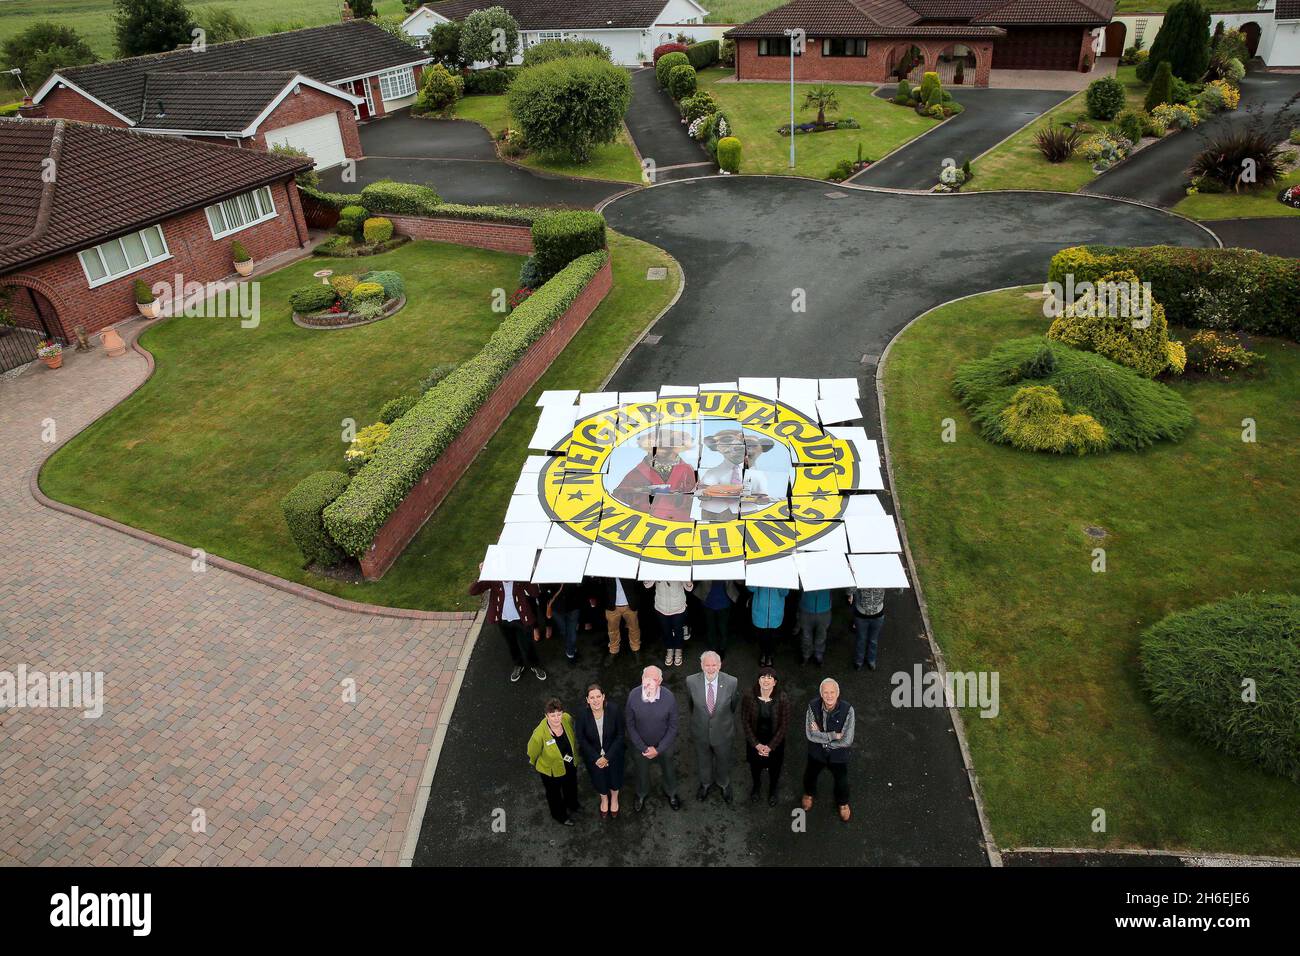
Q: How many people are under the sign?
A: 8